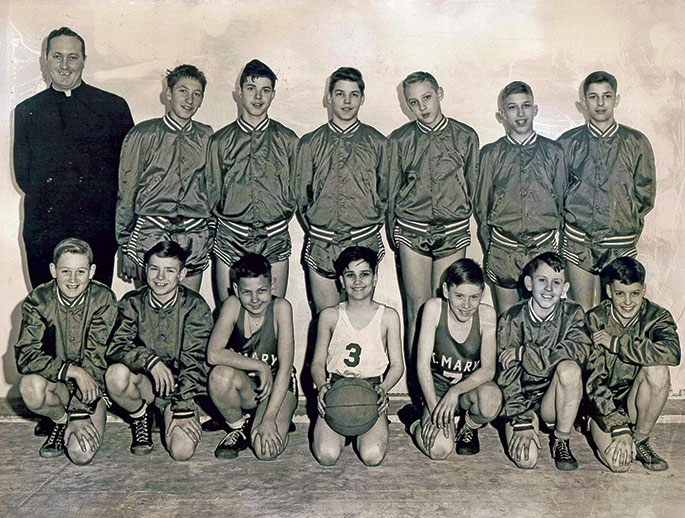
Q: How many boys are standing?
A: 6